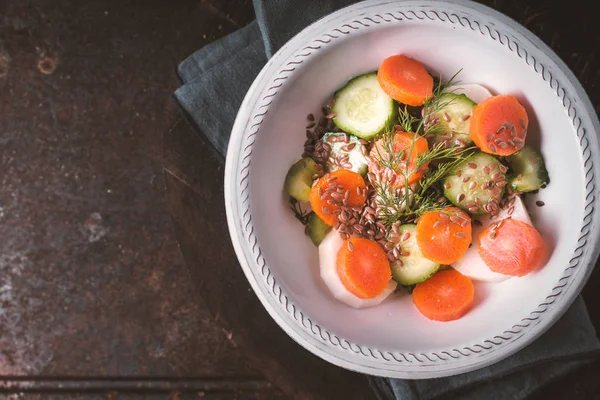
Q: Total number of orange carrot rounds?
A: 8